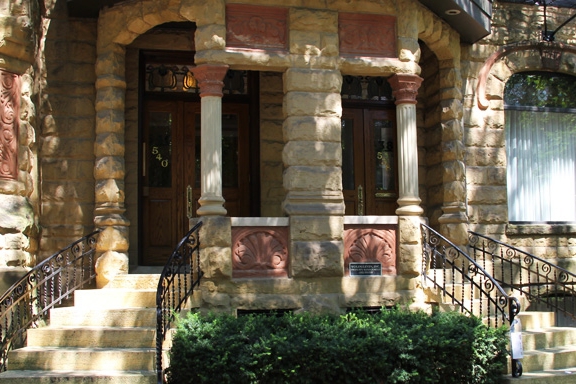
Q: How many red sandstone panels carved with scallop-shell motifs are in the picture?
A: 2